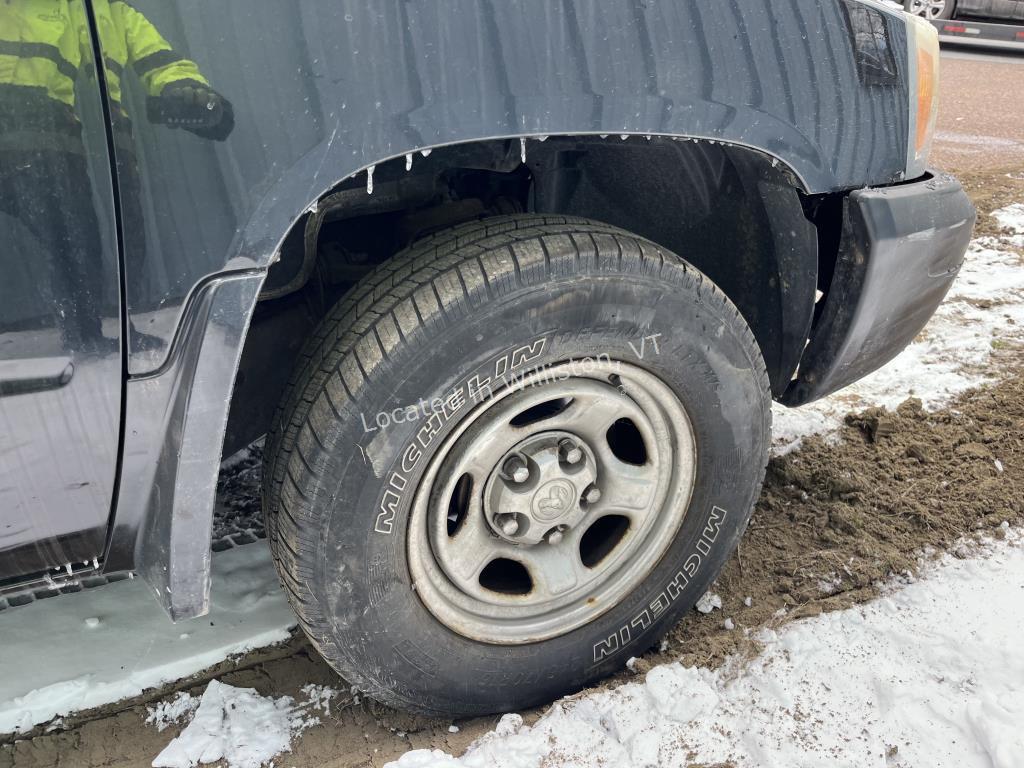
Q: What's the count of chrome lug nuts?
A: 5